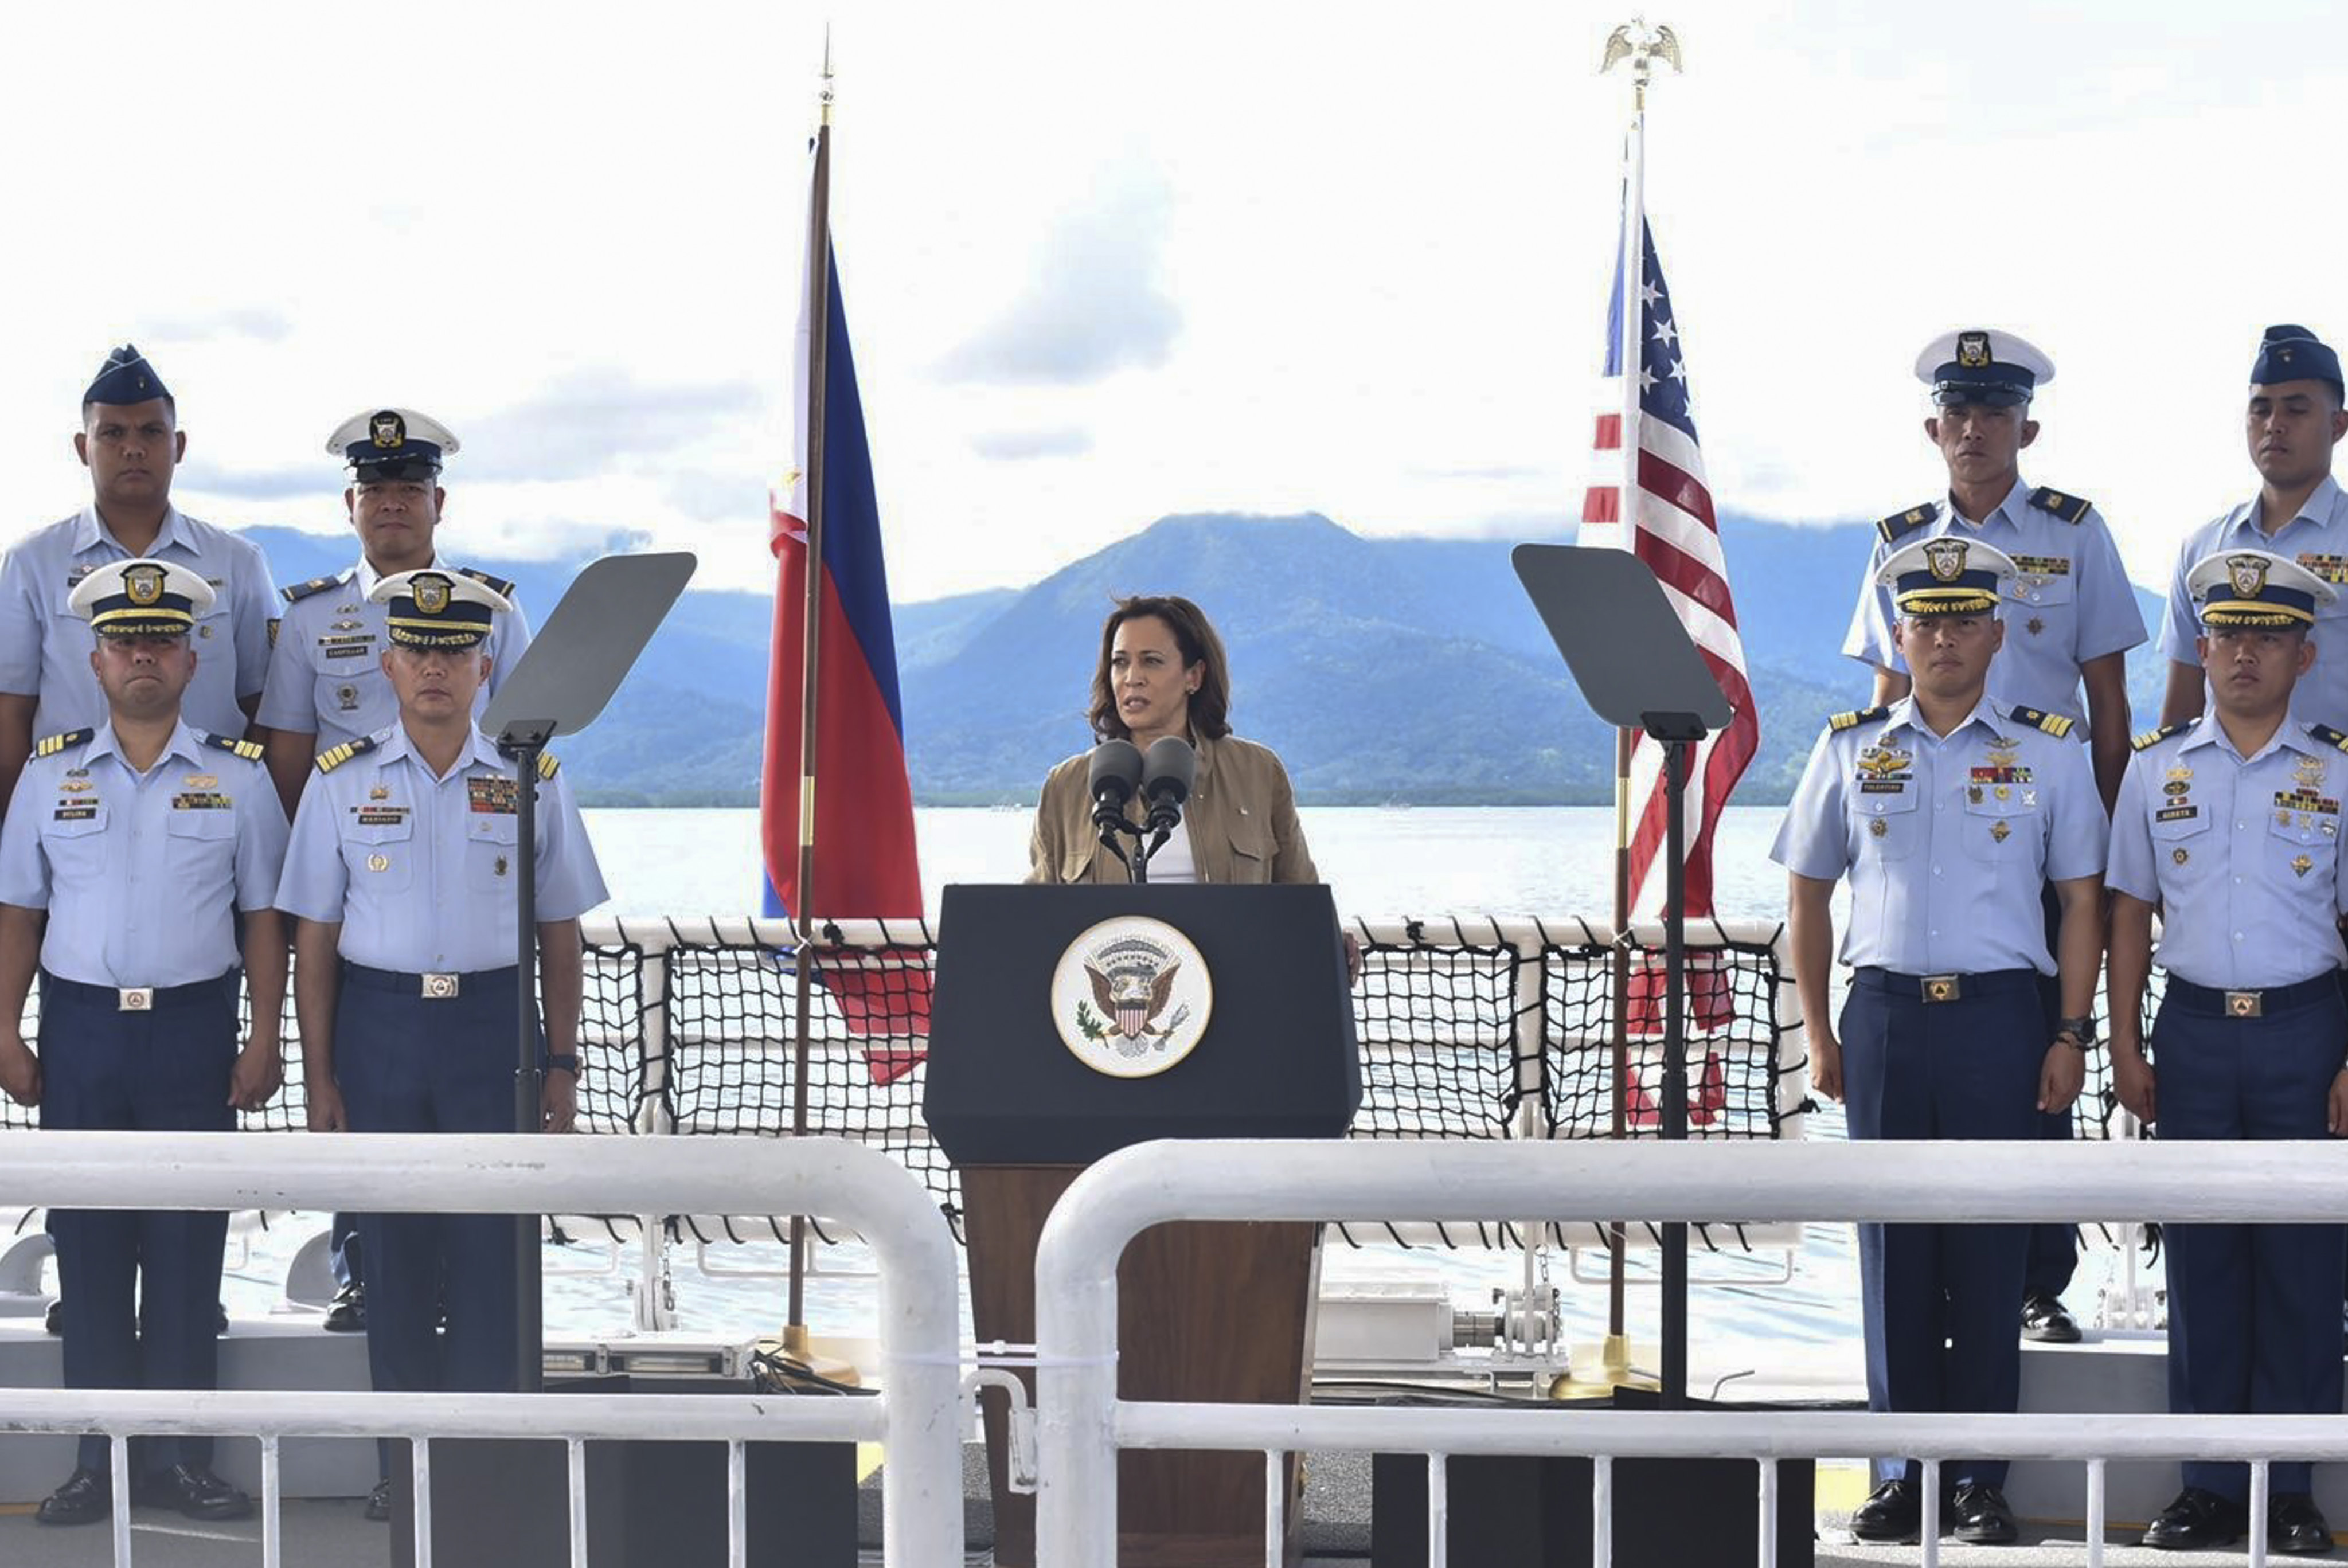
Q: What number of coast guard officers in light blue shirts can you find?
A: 8